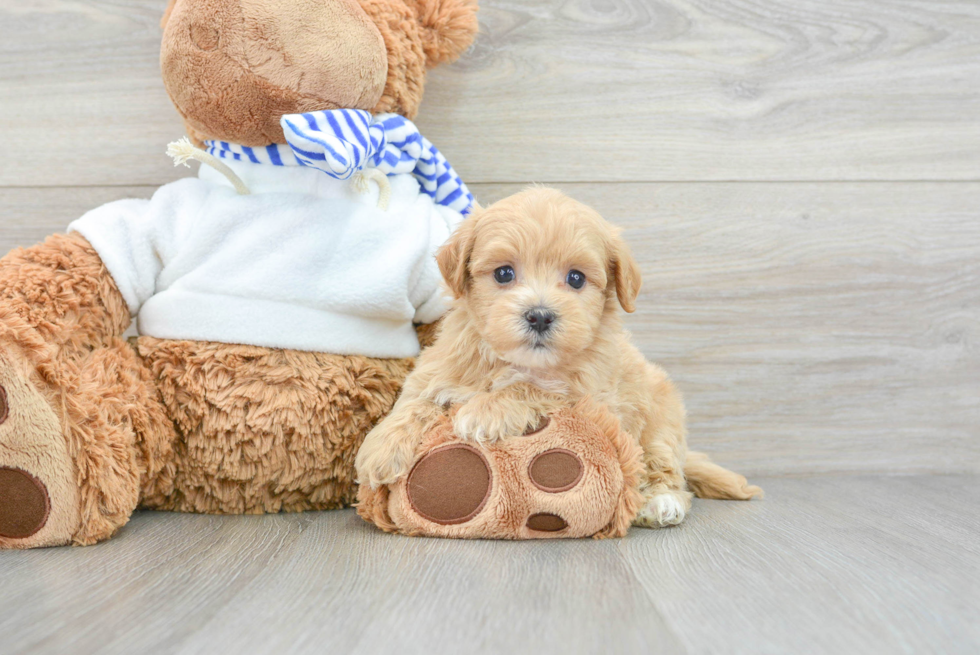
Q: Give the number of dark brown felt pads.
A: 6